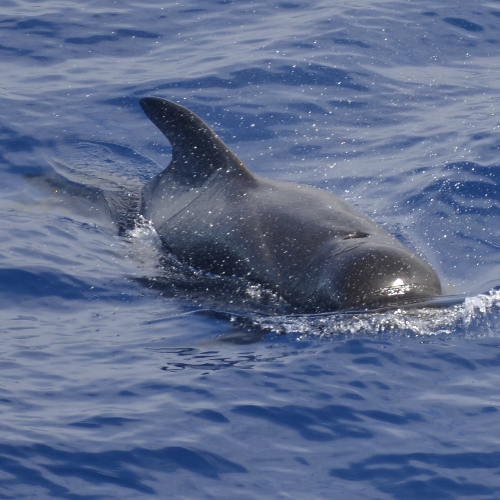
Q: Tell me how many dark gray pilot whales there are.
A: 1